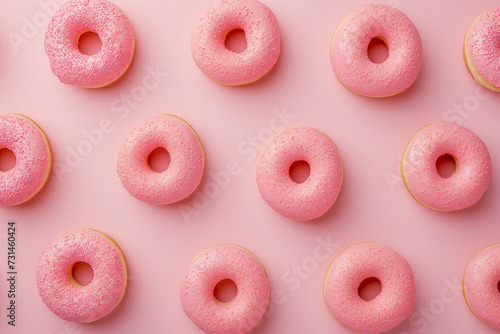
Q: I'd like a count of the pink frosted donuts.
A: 12